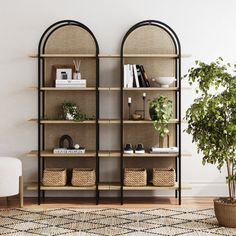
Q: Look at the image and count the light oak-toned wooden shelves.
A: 10